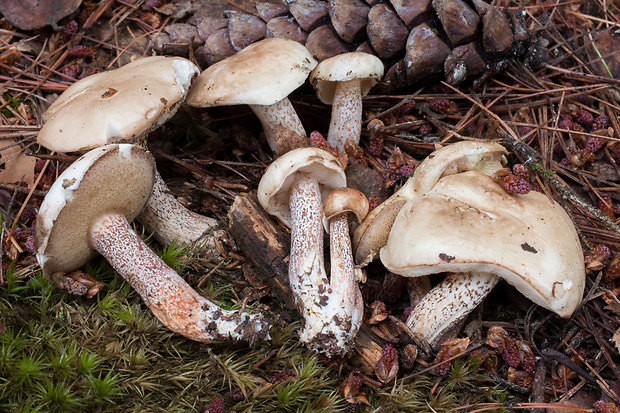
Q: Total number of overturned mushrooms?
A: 1